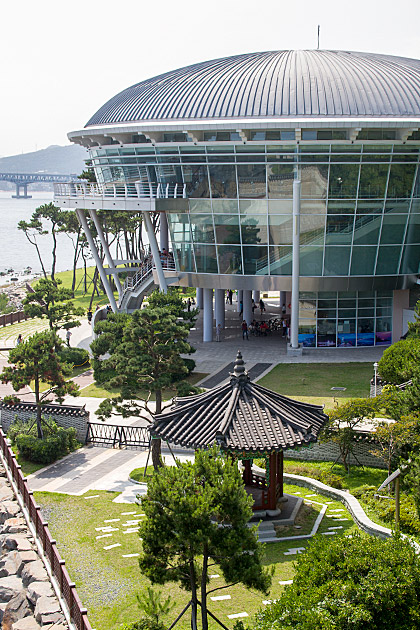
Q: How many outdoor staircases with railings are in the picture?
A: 1